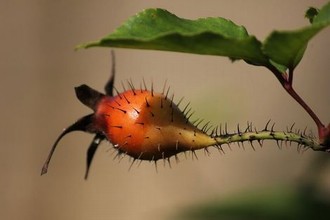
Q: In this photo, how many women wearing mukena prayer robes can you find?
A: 0